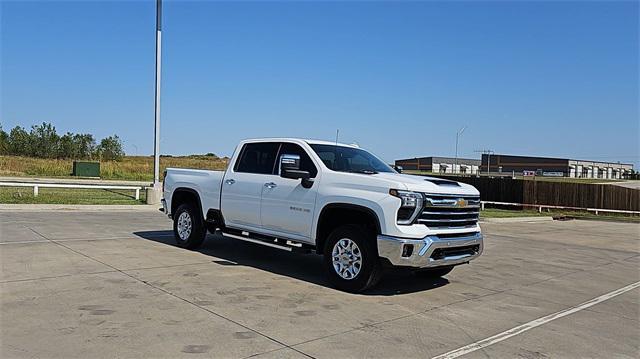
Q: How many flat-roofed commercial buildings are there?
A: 2